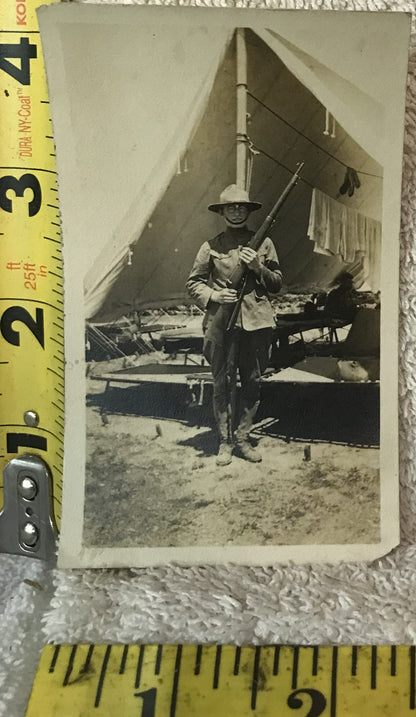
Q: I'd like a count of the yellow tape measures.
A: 2